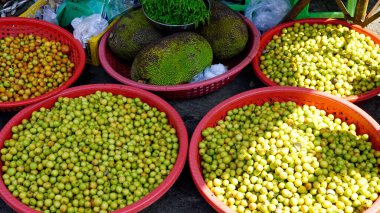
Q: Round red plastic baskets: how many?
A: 5